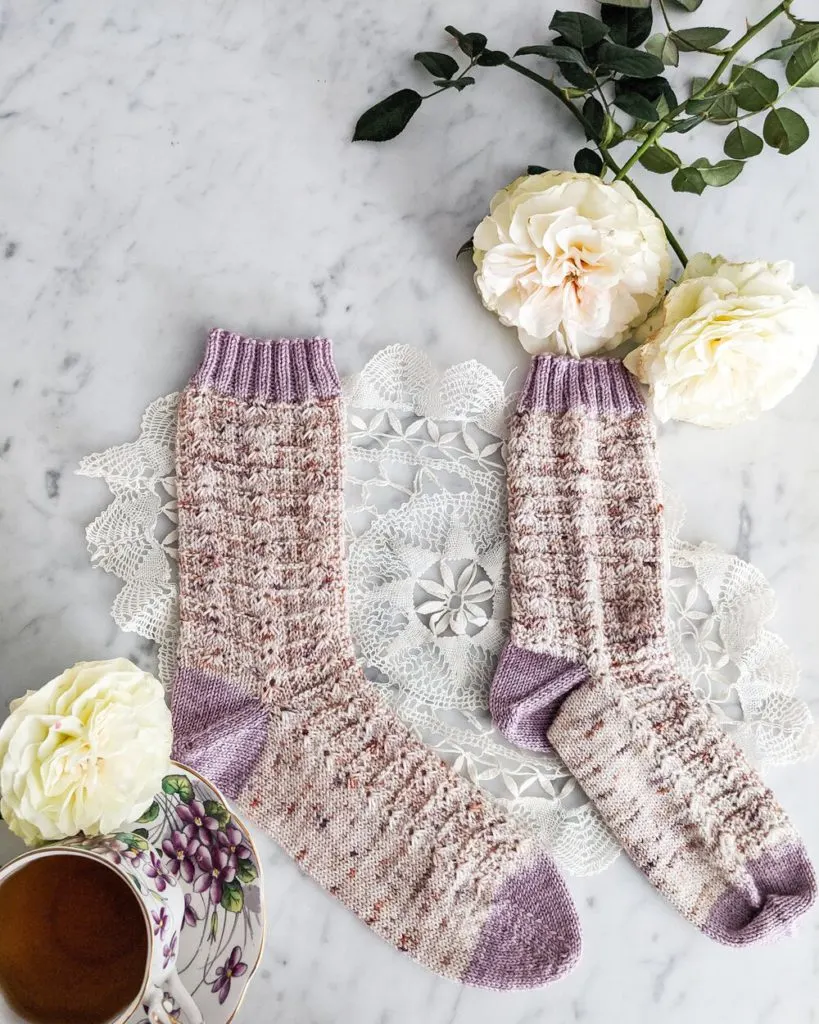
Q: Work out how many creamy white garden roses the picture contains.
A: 3